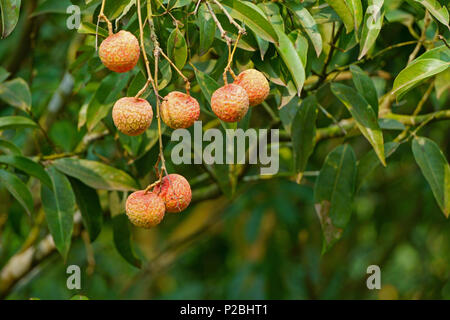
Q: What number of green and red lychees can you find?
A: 7